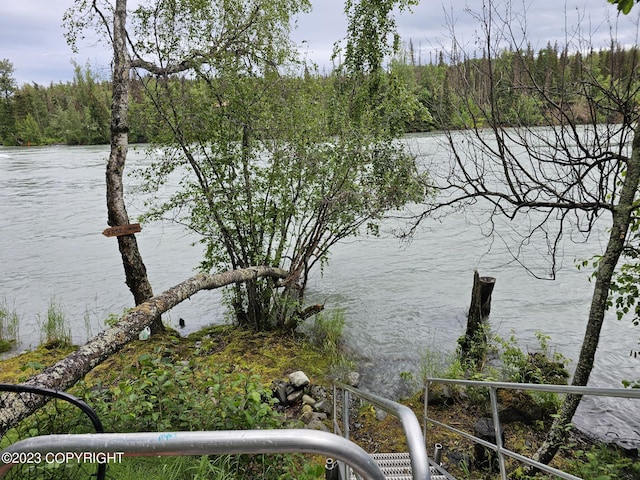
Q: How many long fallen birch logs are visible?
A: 1